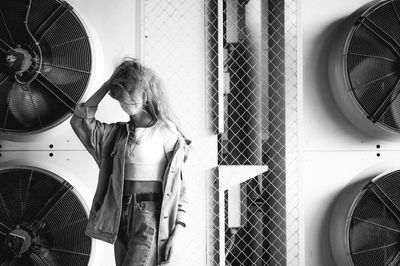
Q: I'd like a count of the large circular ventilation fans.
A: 4